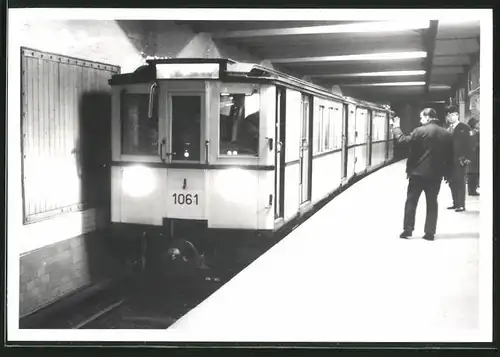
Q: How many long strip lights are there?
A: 4